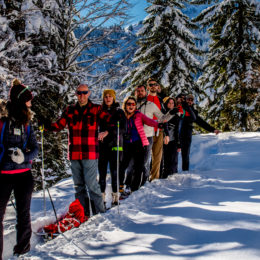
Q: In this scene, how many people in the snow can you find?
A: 9